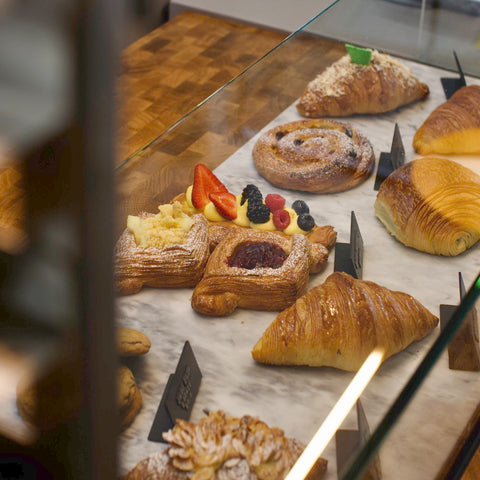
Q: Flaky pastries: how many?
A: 9